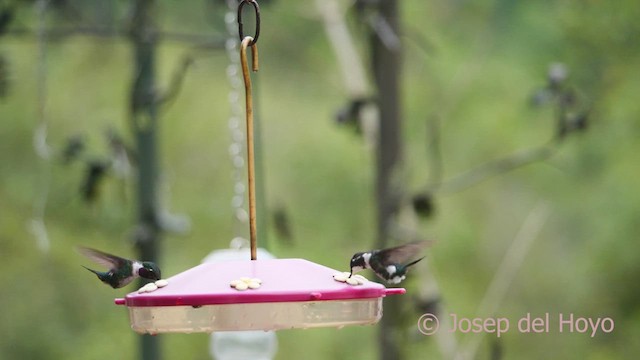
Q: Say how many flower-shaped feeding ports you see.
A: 3